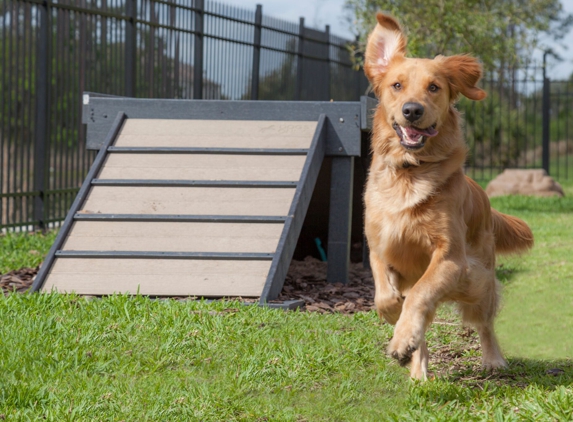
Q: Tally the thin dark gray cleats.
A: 4